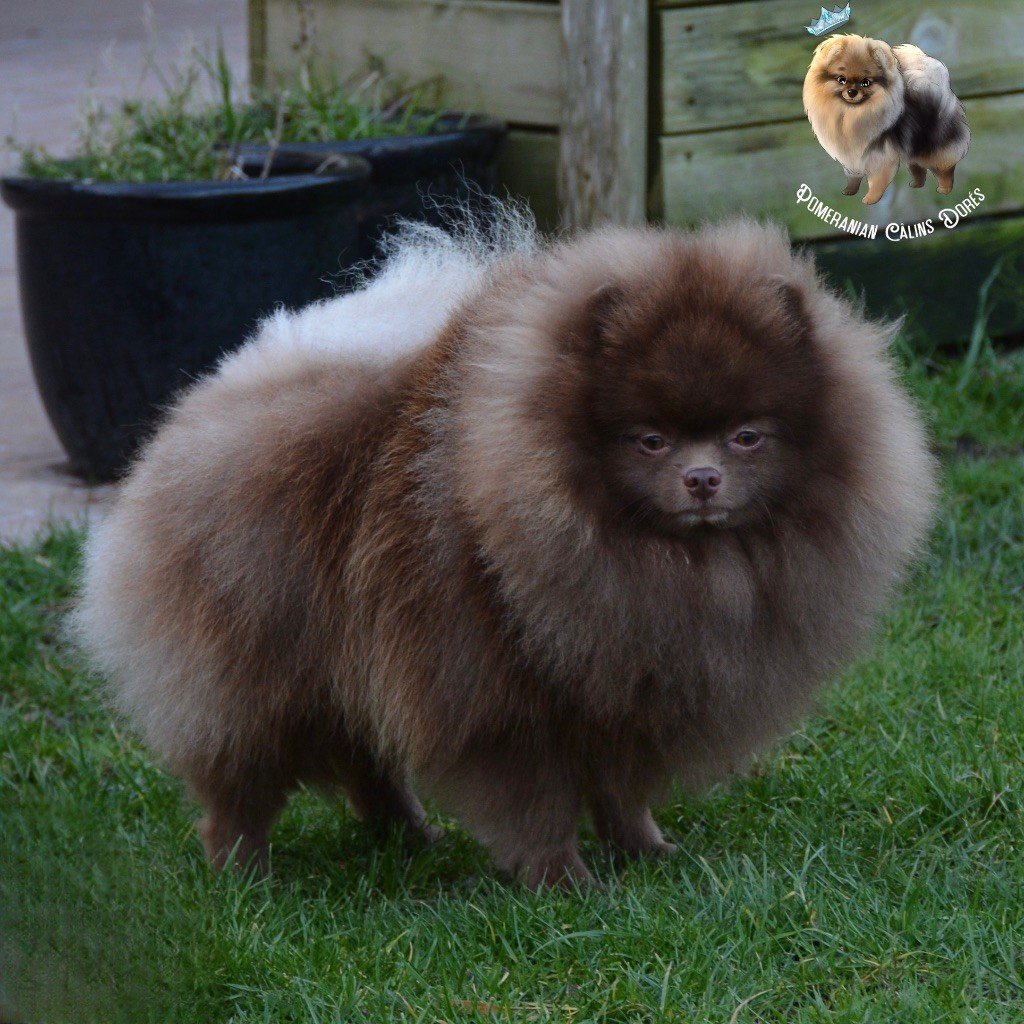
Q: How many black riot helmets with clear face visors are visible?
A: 0